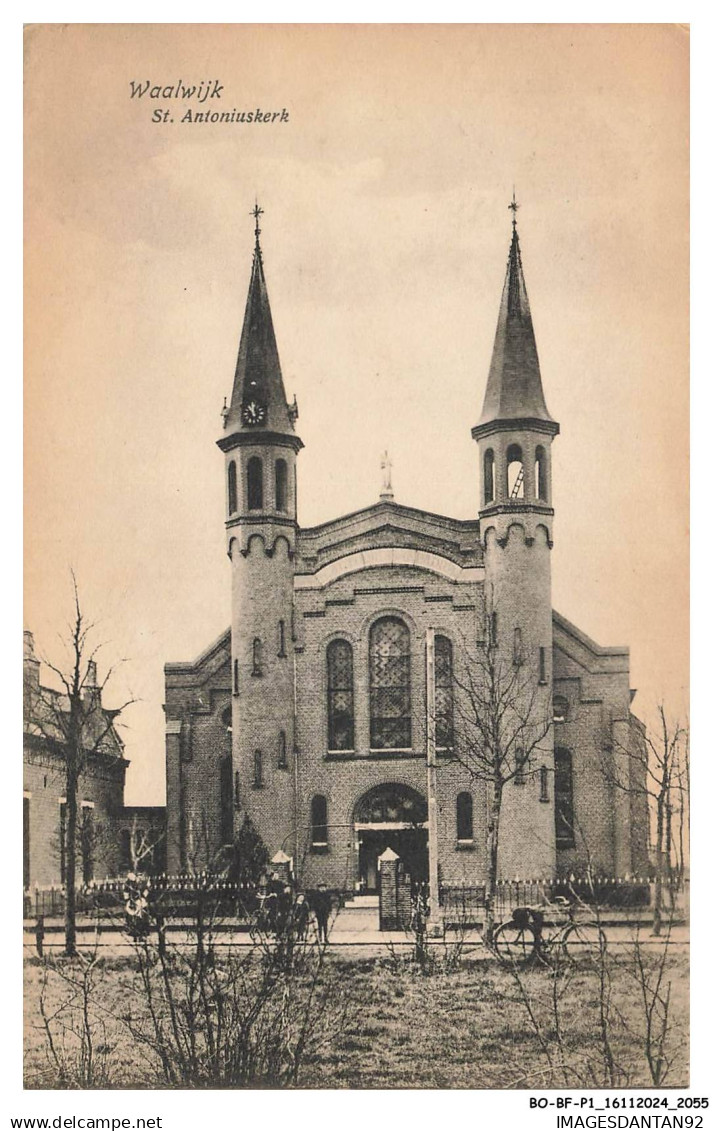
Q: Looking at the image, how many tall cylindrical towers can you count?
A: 2